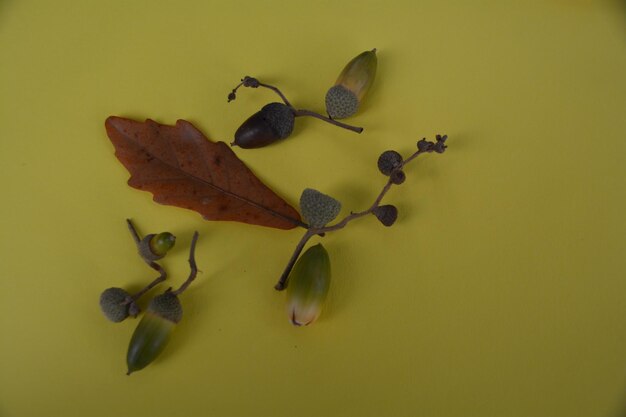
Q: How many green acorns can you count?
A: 4